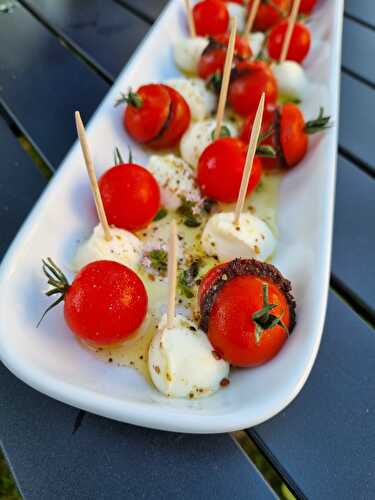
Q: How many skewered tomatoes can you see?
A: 0